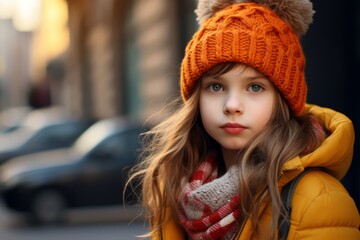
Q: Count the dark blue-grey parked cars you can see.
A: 2